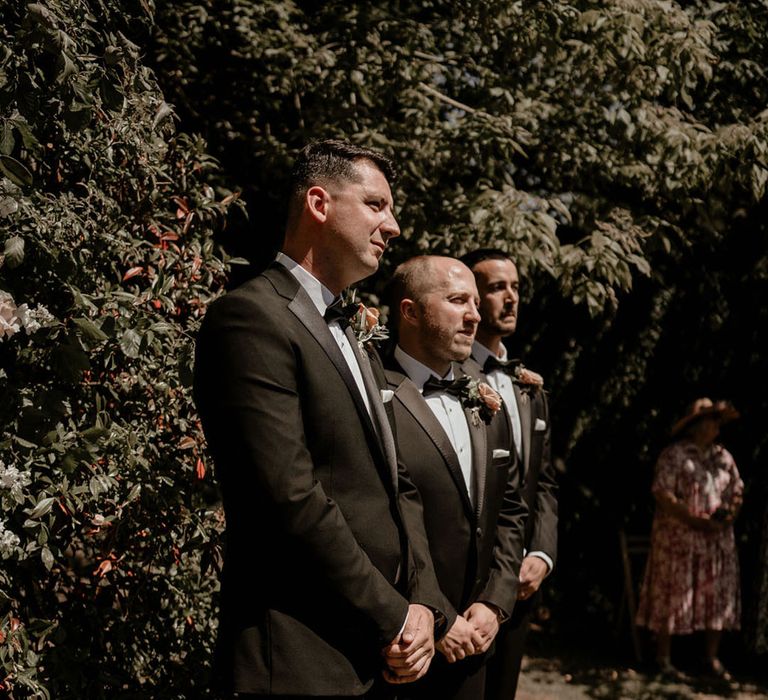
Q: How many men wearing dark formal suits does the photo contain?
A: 3